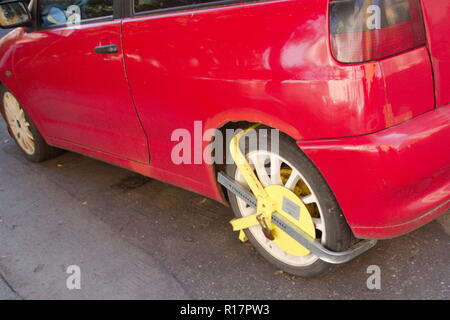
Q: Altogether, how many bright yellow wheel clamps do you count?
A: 1